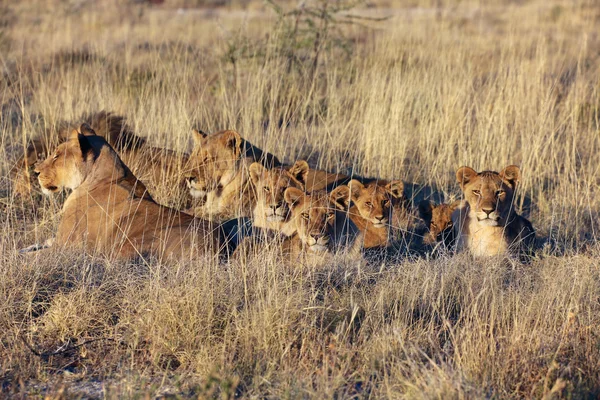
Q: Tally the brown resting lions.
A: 8